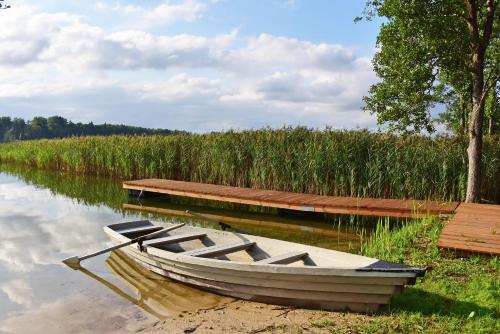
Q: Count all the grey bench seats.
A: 4